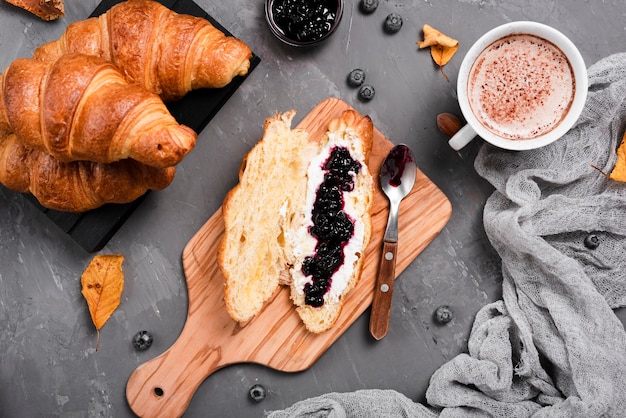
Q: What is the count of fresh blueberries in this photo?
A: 8